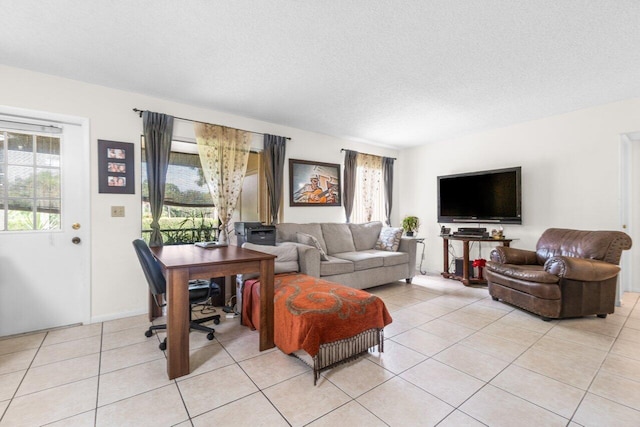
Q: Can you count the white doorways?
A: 2